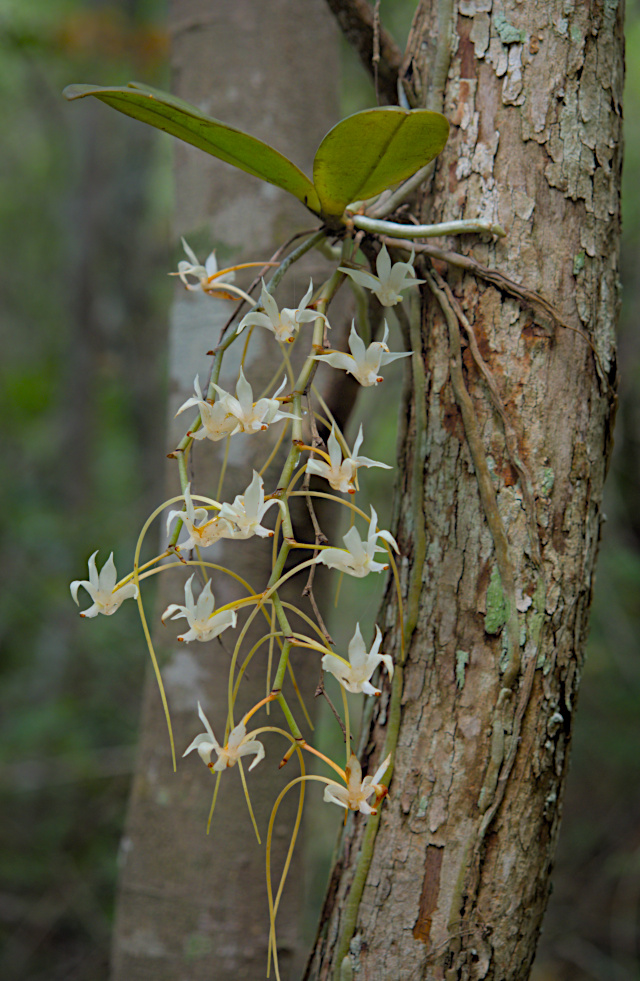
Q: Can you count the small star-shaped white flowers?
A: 15